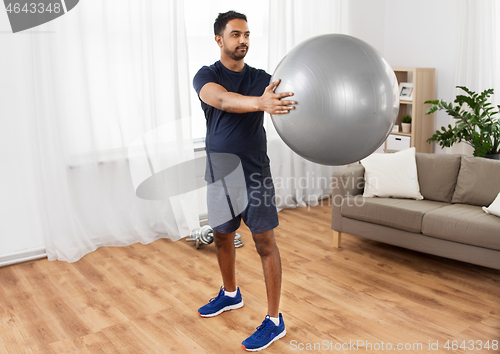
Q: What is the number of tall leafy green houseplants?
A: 1